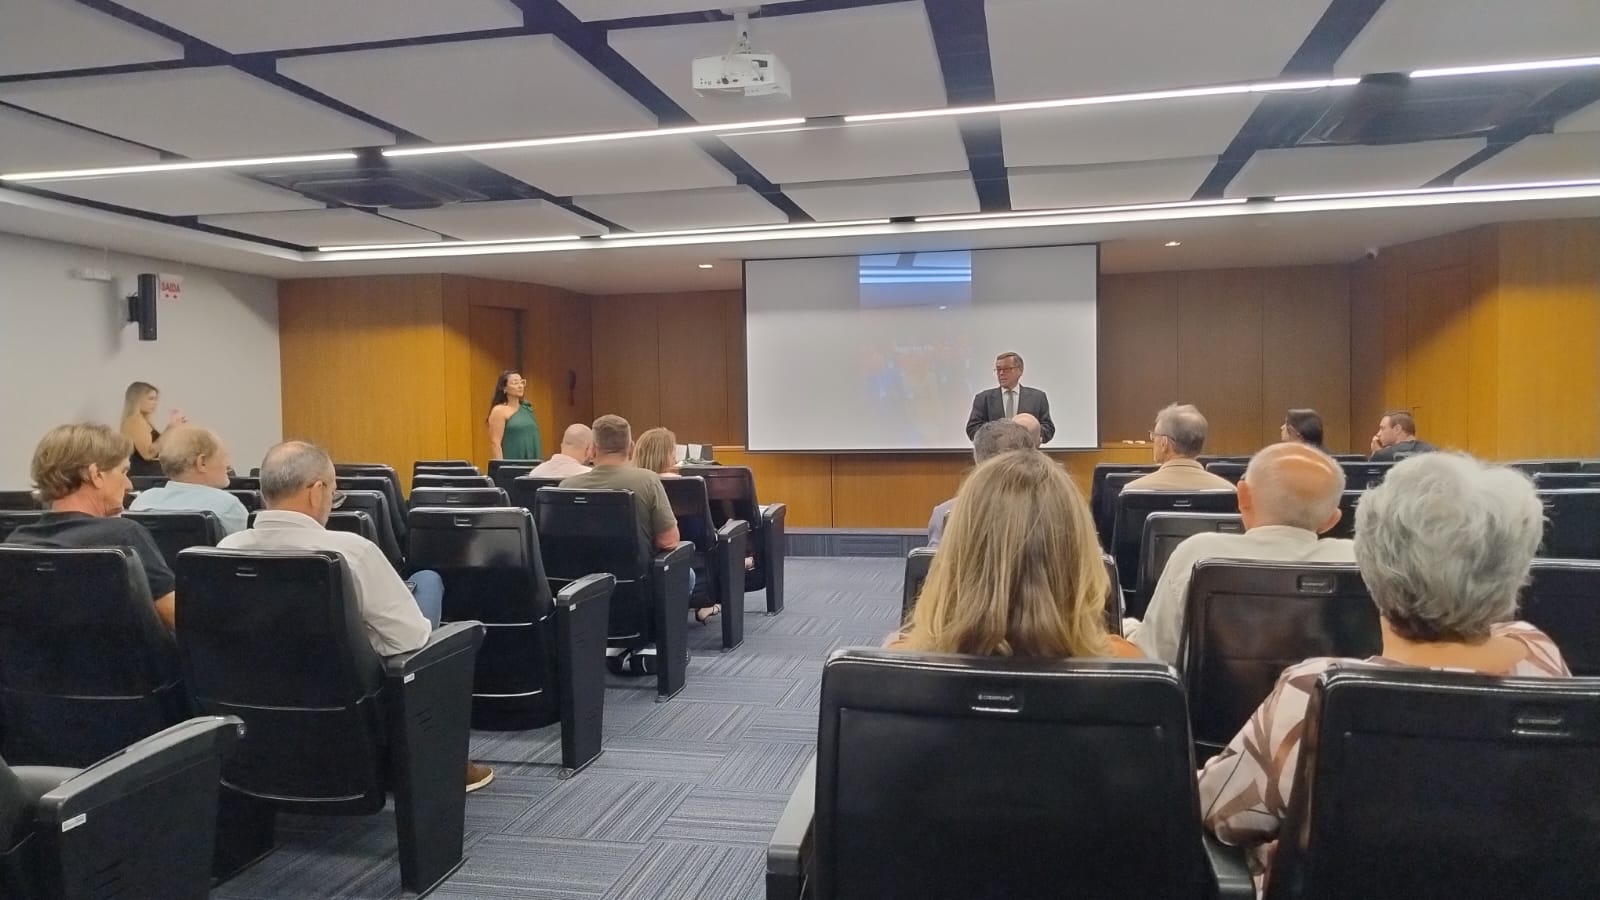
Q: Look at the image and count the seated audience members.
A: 14